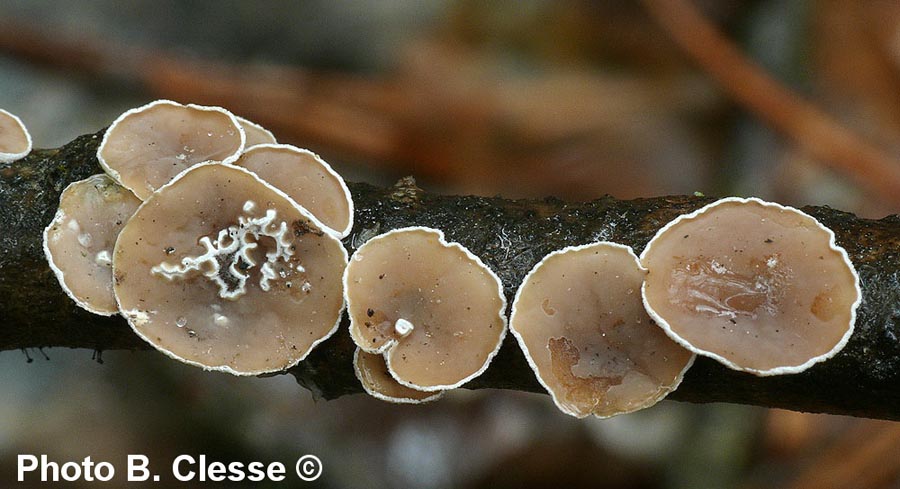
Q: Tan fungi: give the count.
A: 10